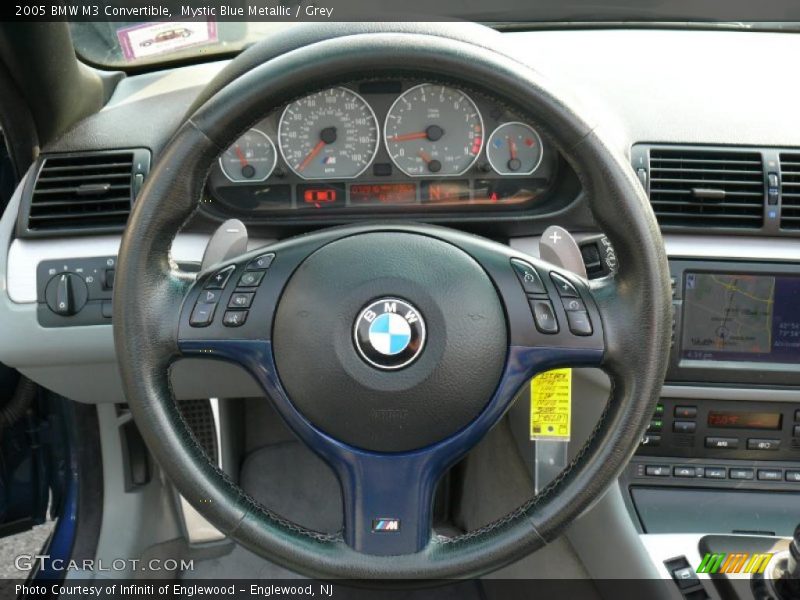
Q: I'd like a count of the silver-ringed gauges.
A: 4